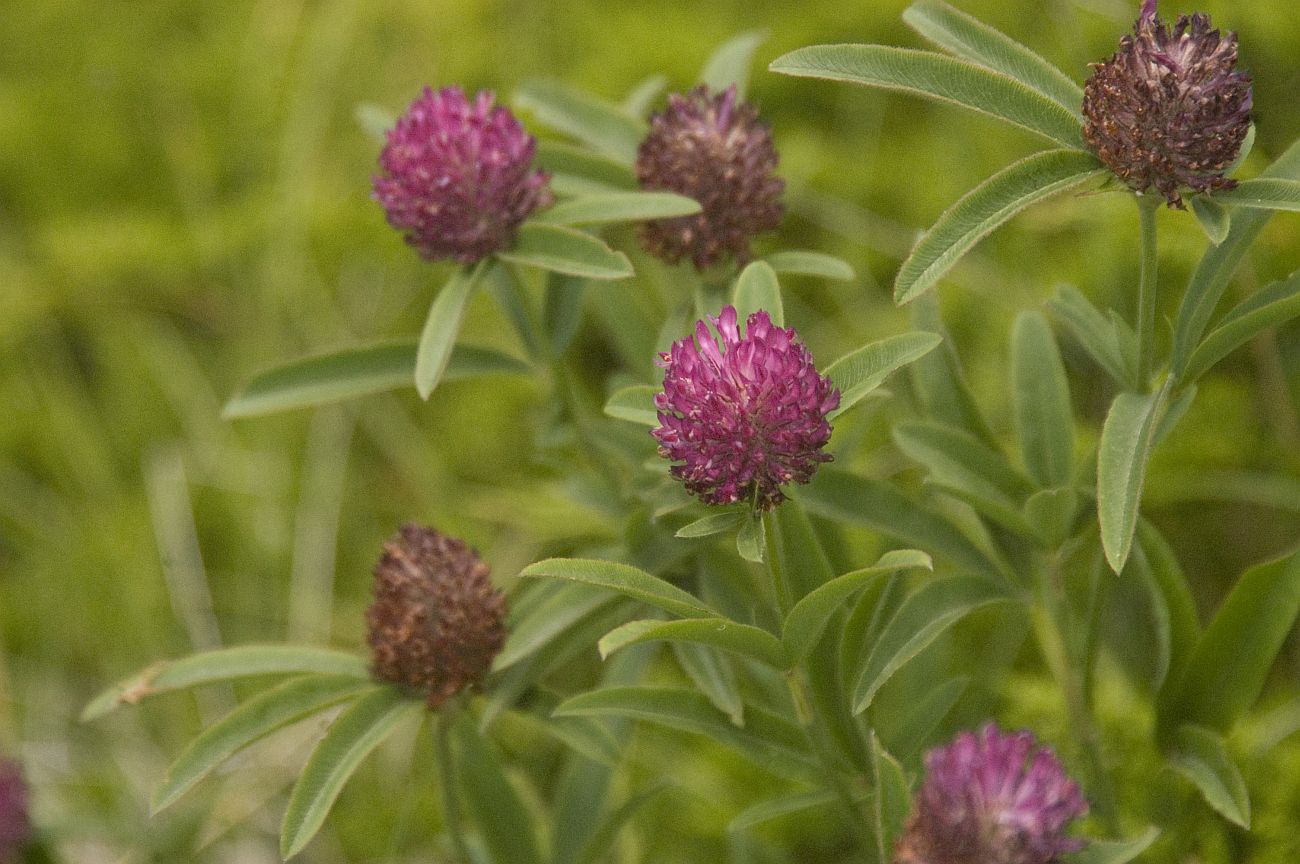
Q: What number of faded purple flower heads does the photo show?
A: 3